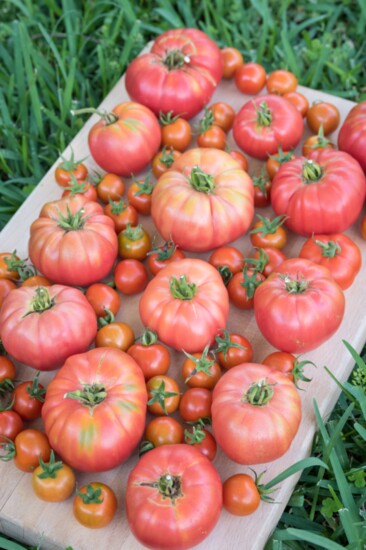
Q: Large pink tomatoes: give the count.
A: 13